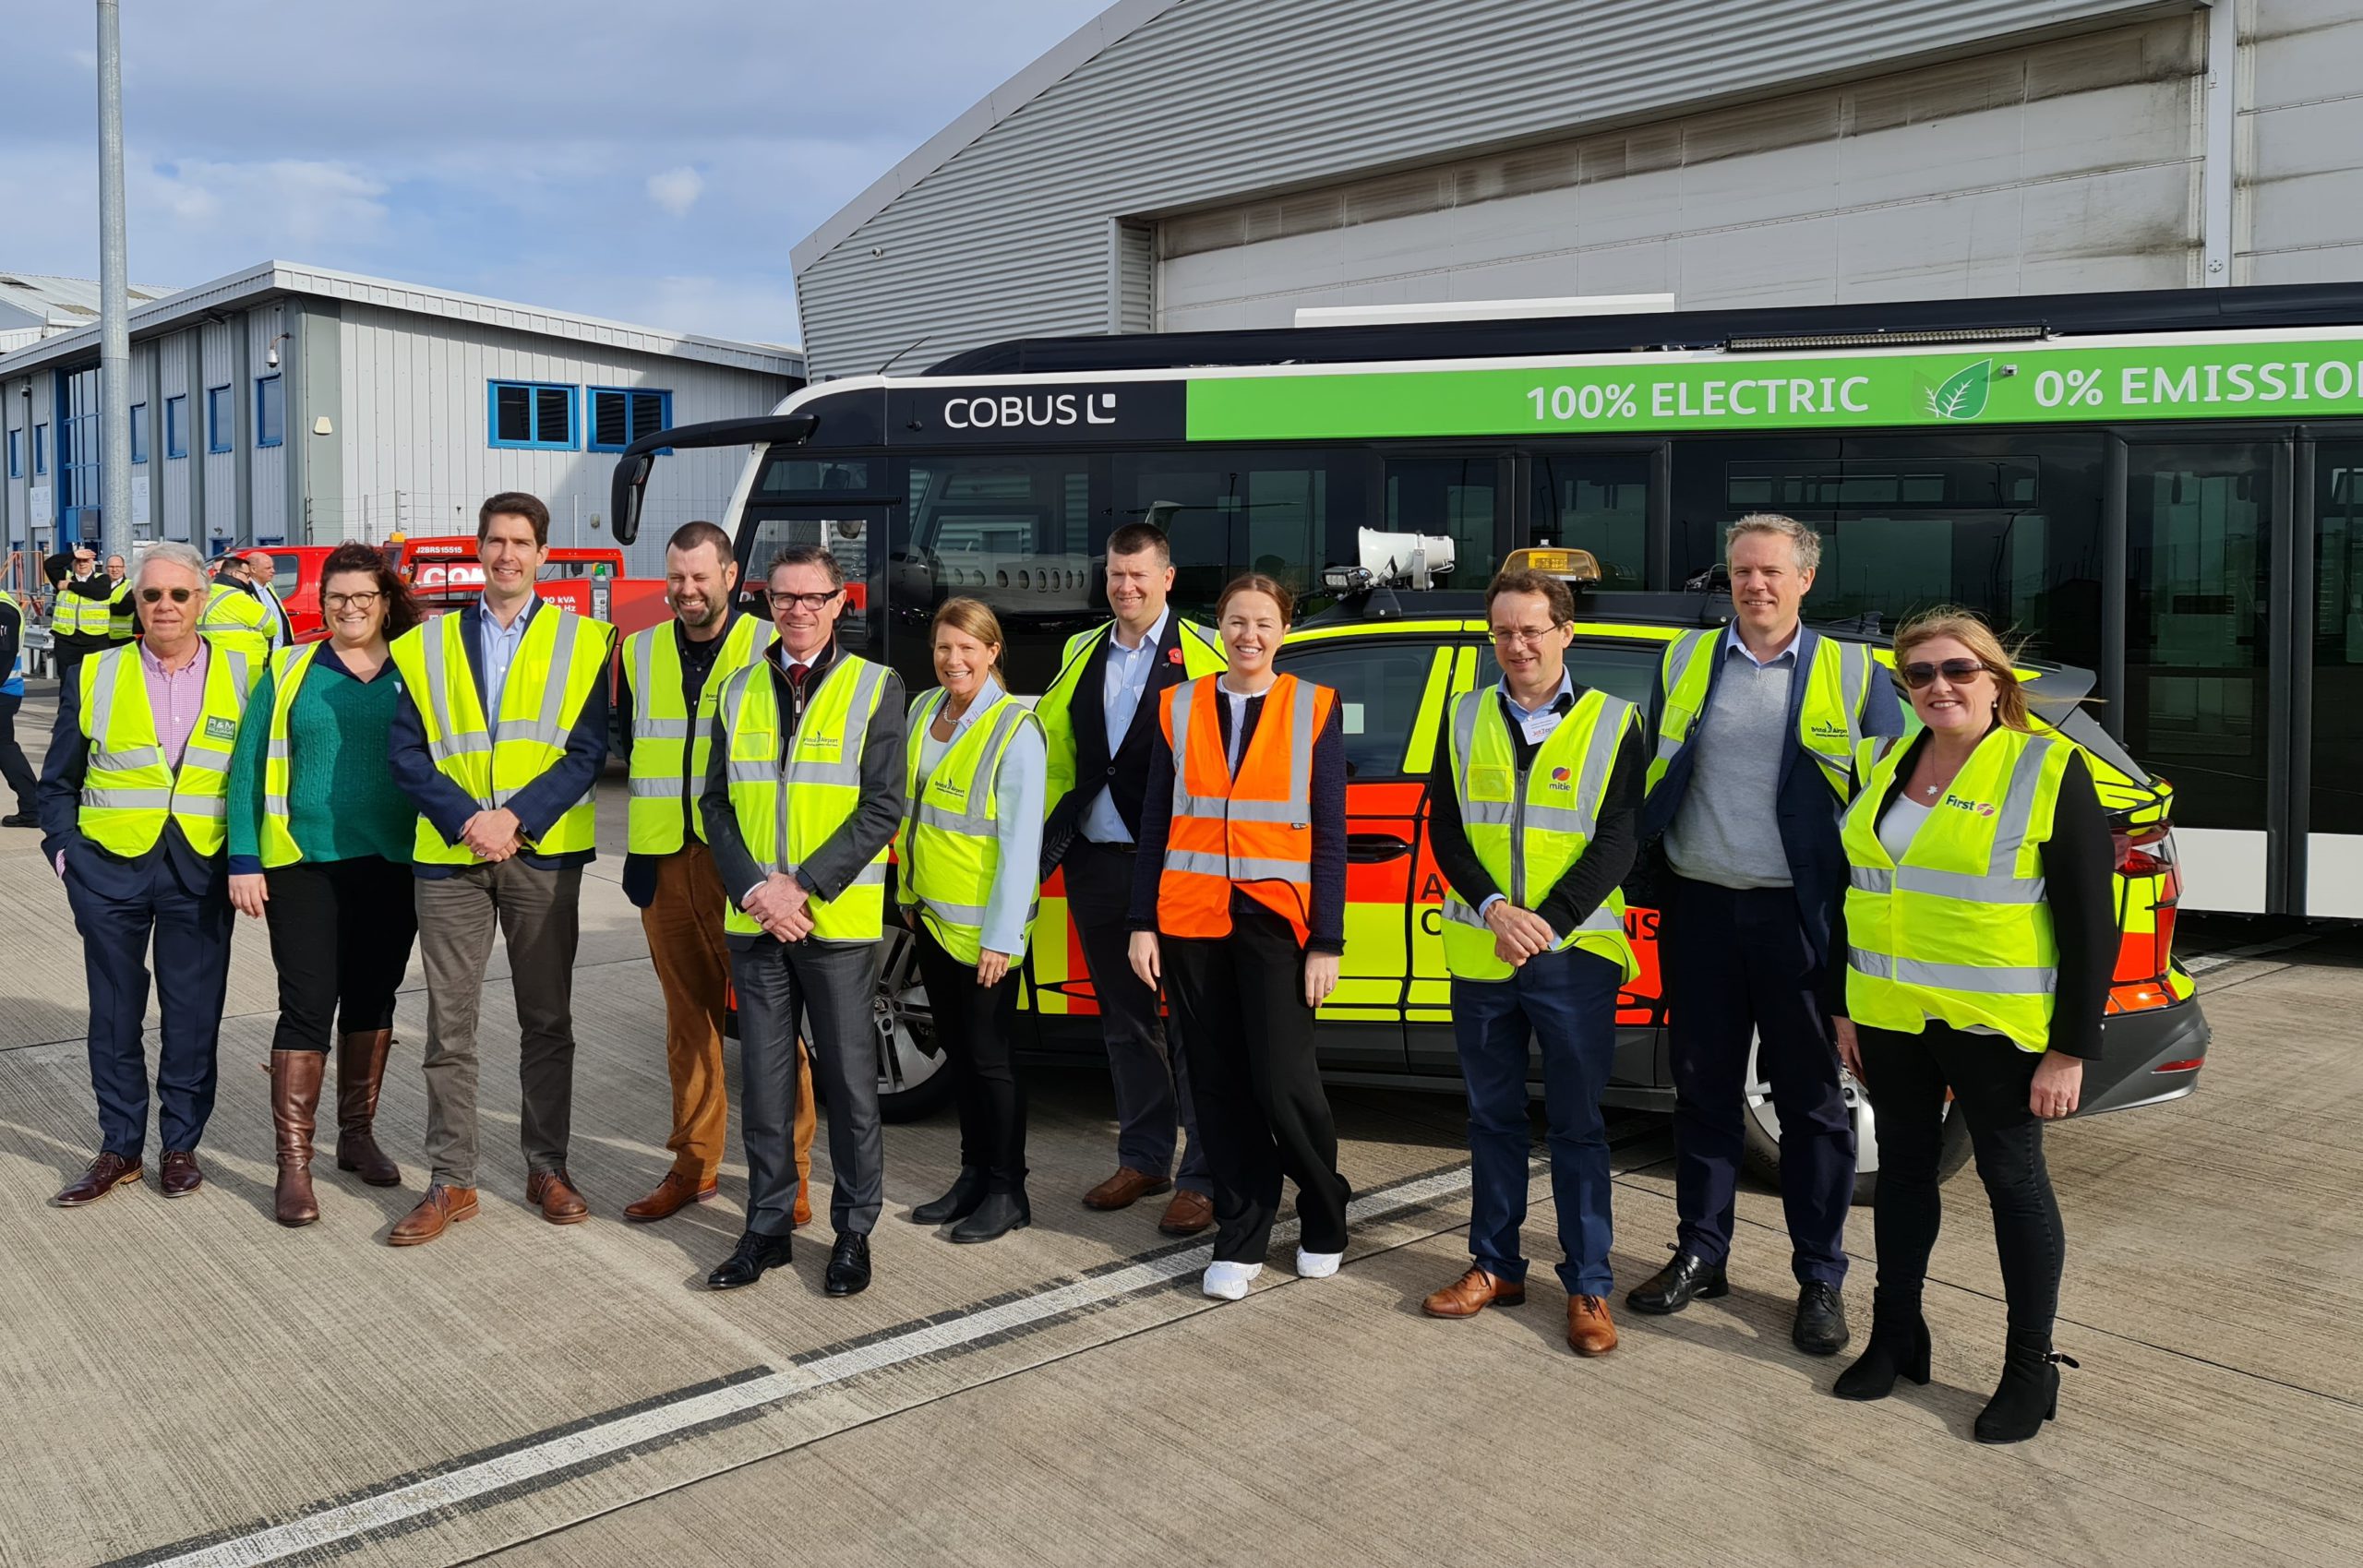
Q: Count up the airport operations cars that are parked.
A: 1